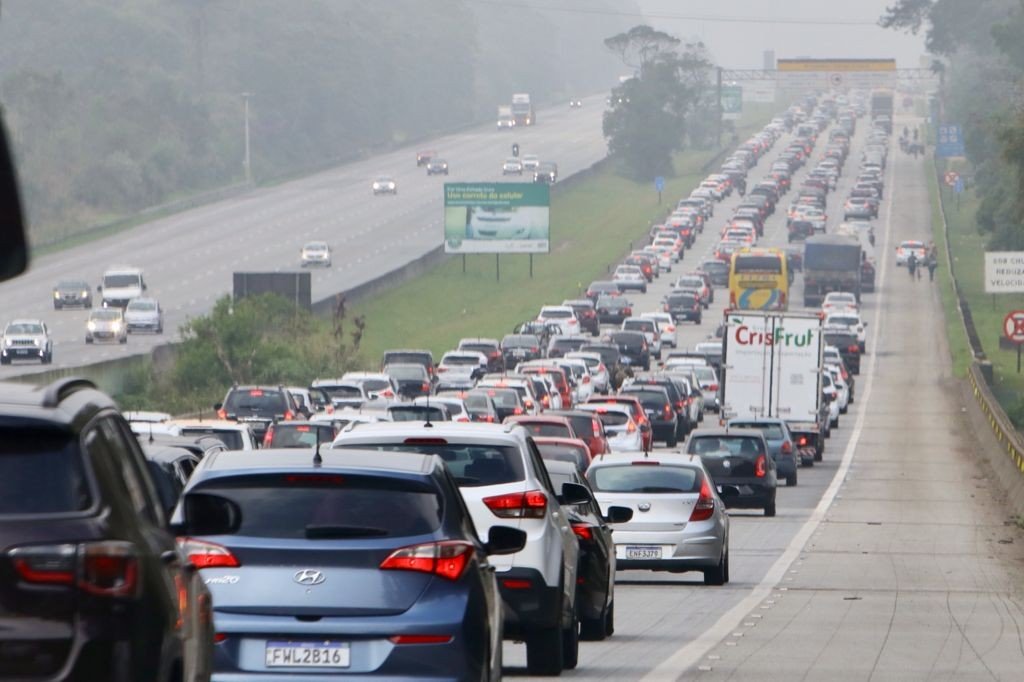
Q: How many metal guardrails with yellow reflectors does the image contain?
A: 1